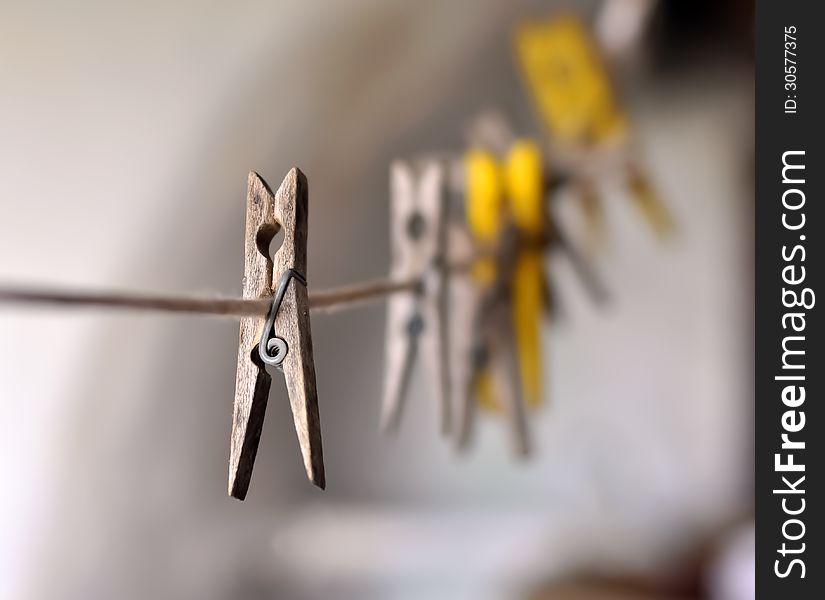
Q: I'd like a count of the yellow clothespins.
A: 2